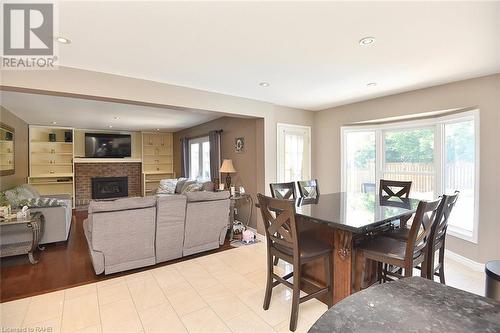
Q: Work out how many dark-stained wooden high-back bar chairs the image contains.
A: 6